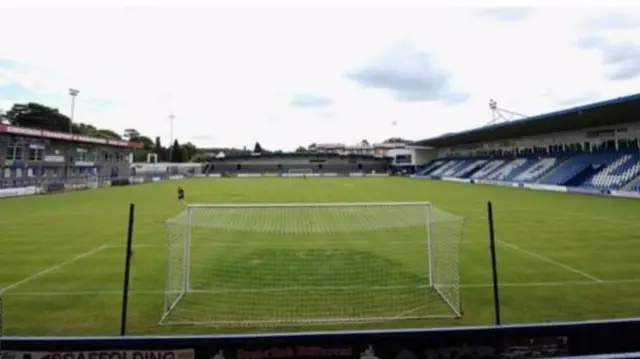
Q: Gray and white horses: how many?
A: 0